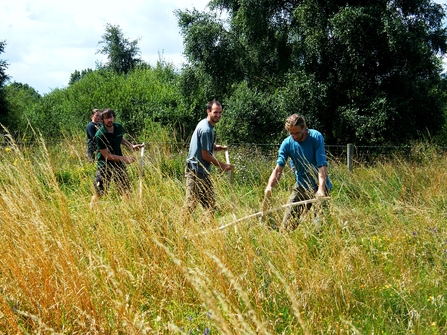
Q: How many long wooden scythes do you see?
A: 3